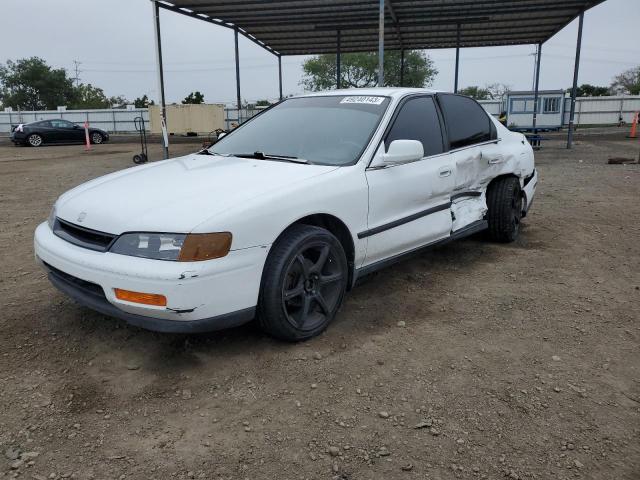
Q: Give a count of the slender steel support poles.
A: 9